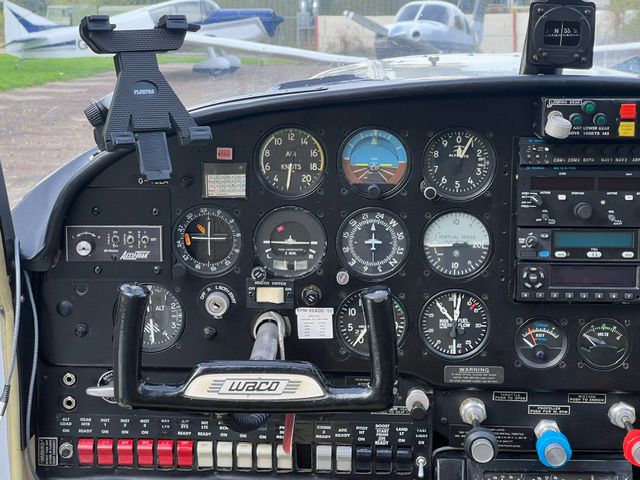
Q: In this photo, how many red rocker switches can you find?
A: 6